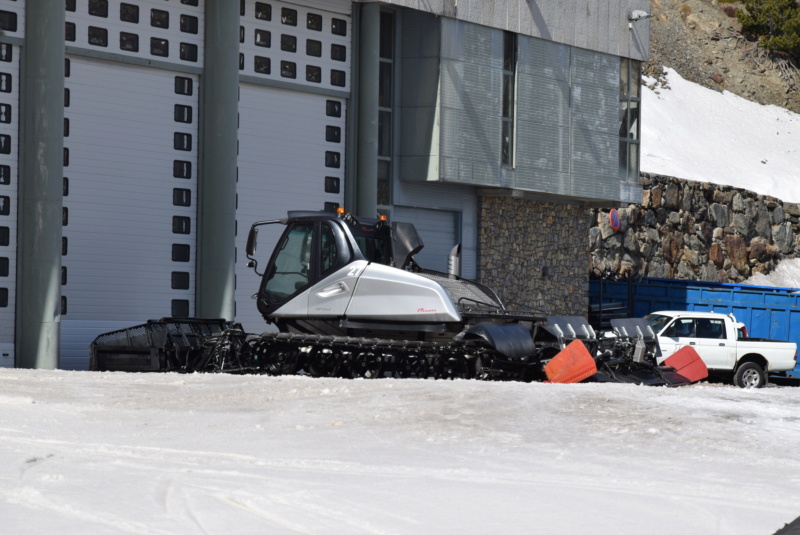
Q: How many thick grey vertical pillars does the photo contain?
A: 3